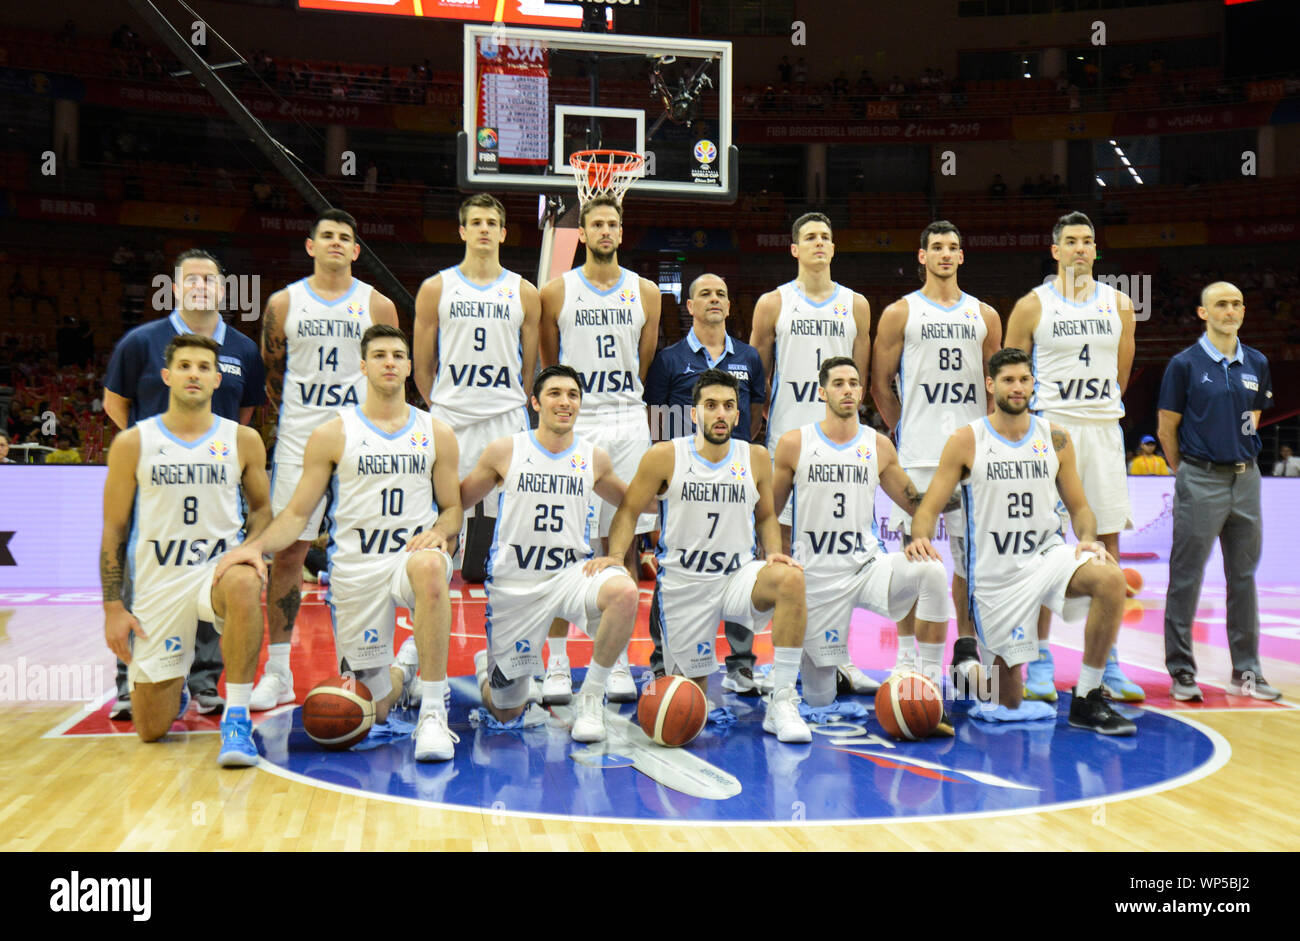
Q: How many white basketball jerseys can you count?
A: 12